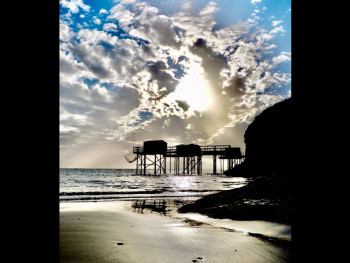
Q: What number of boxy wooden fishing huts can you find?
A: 3